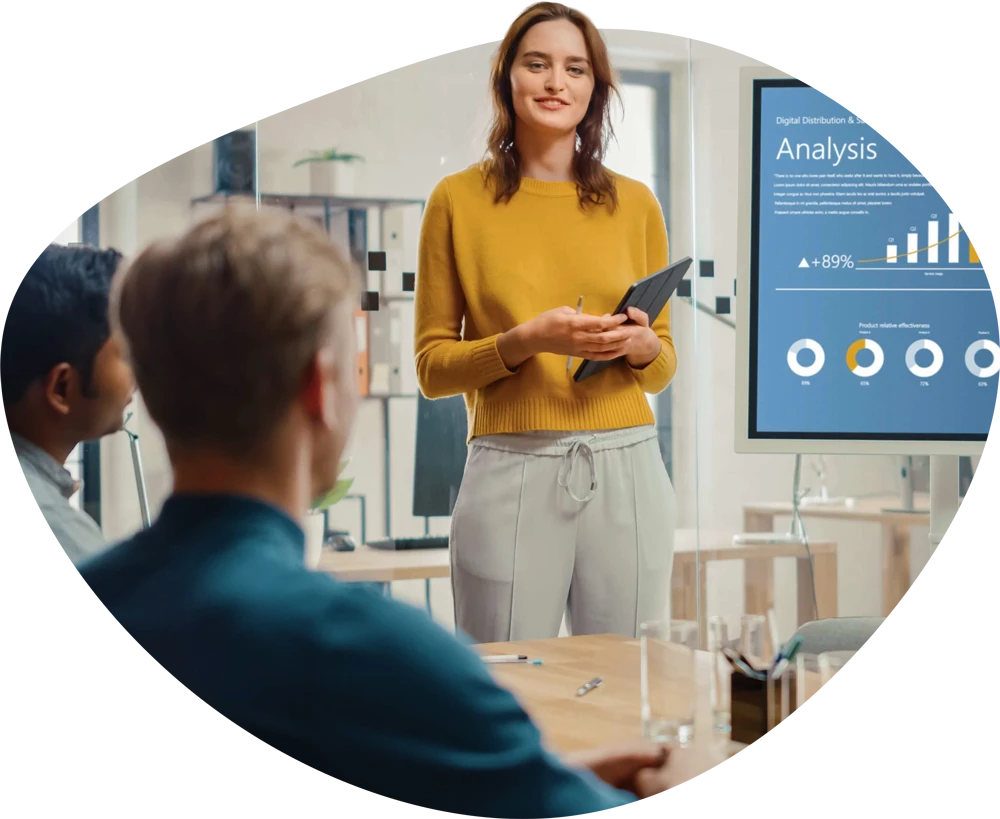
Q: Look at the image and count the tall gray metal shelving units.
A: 1